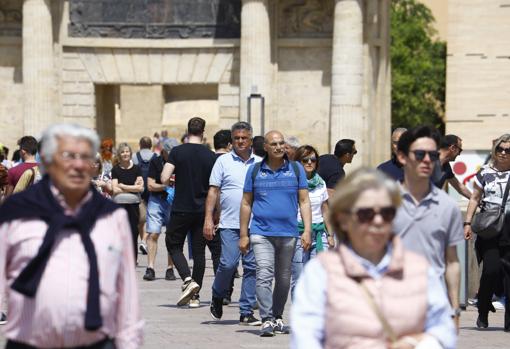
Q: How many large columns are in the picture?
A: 3